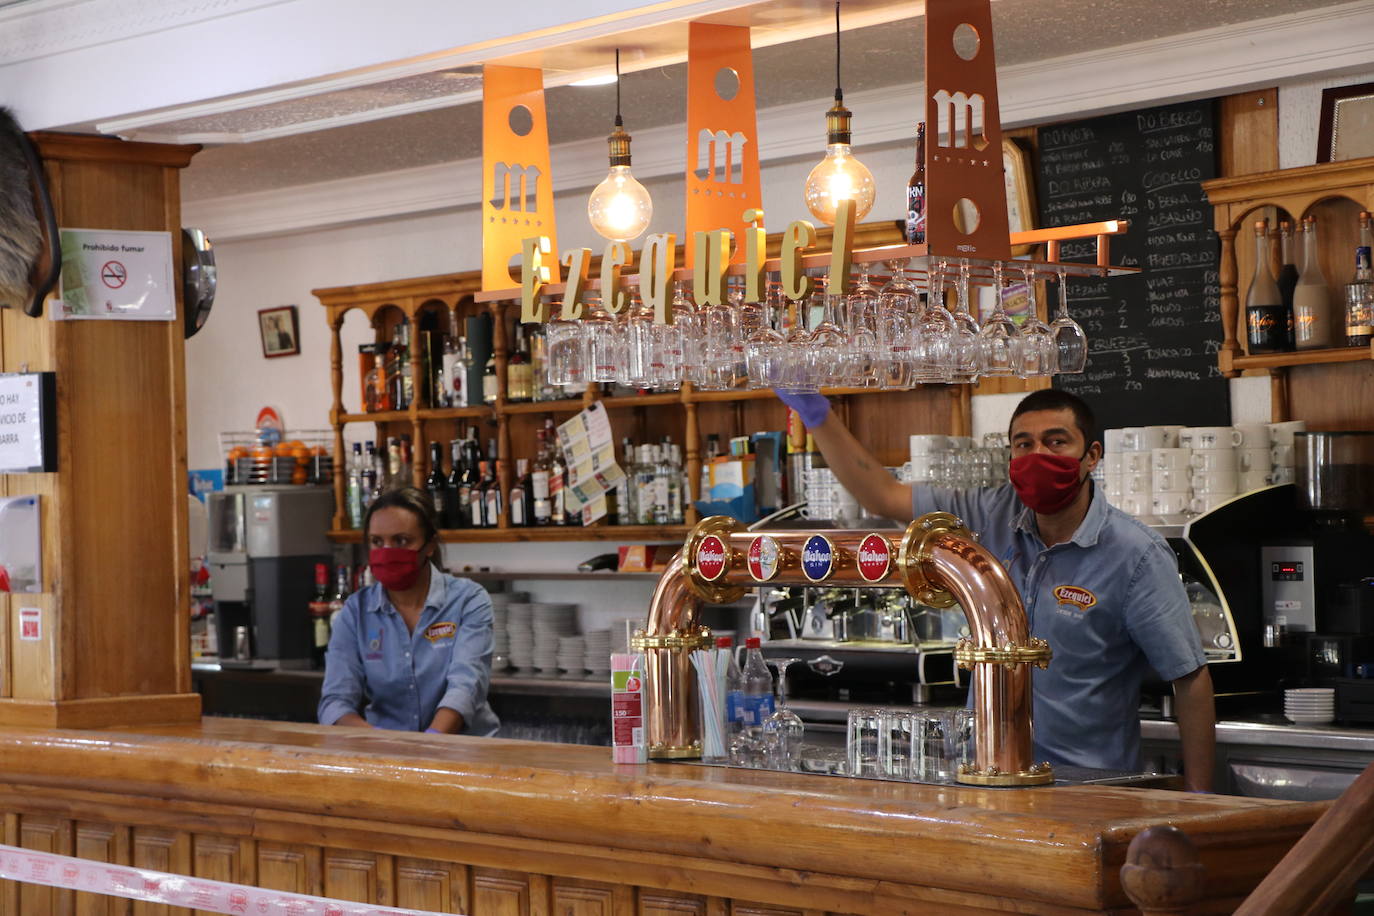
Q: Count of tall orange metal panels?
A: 3